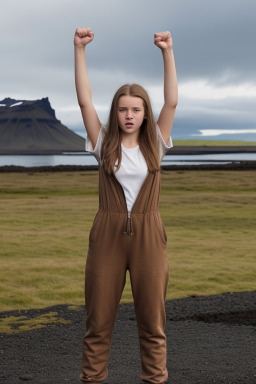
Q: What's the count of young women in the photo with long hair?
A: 1